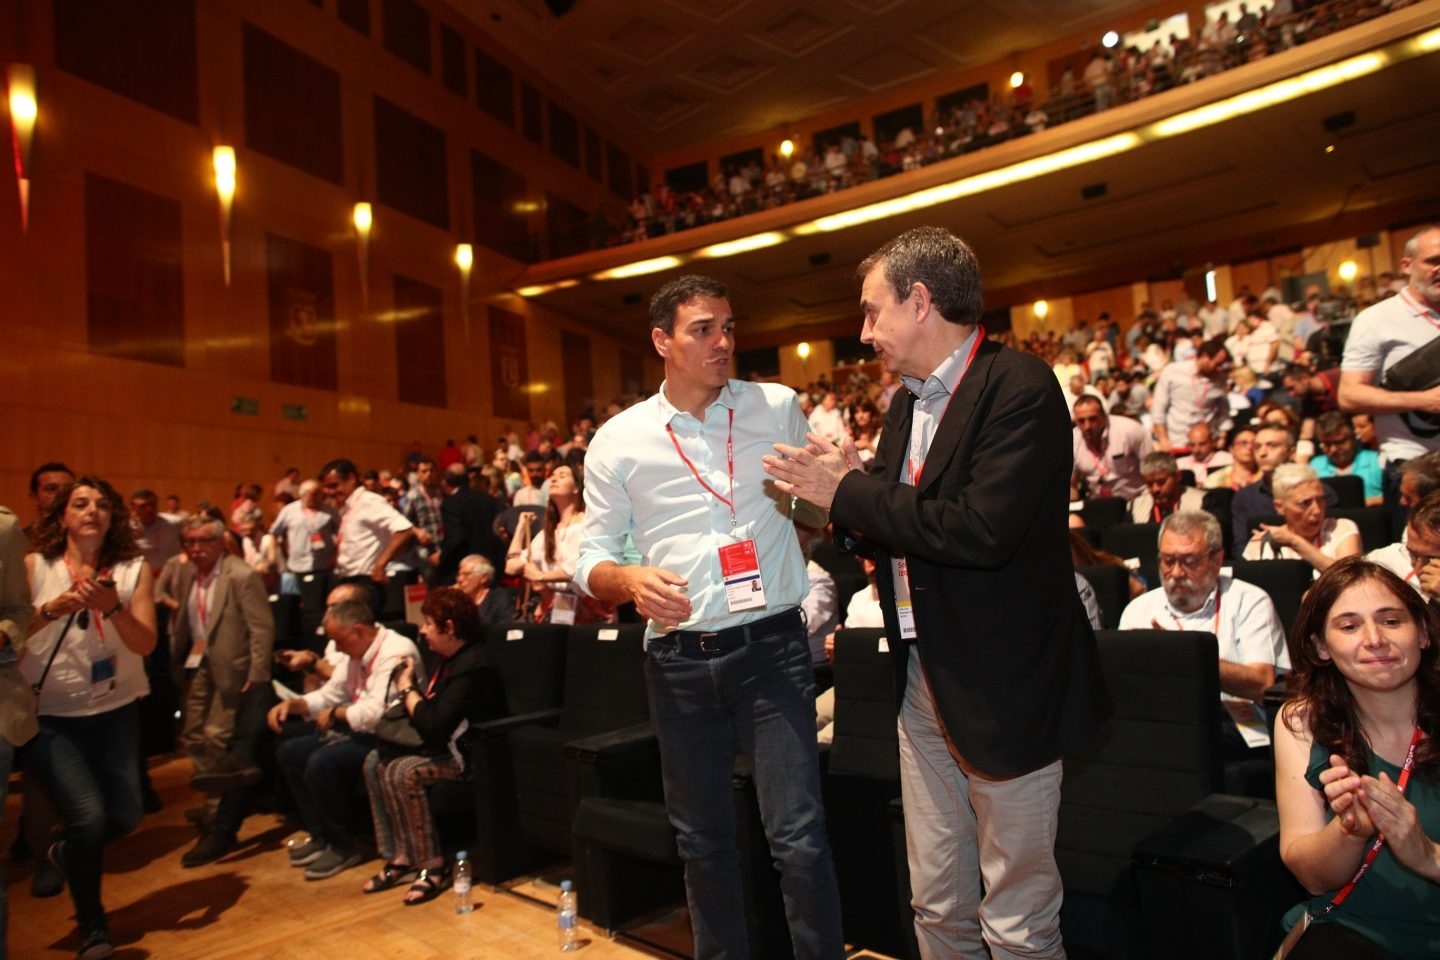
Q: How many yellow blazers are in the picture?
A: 0